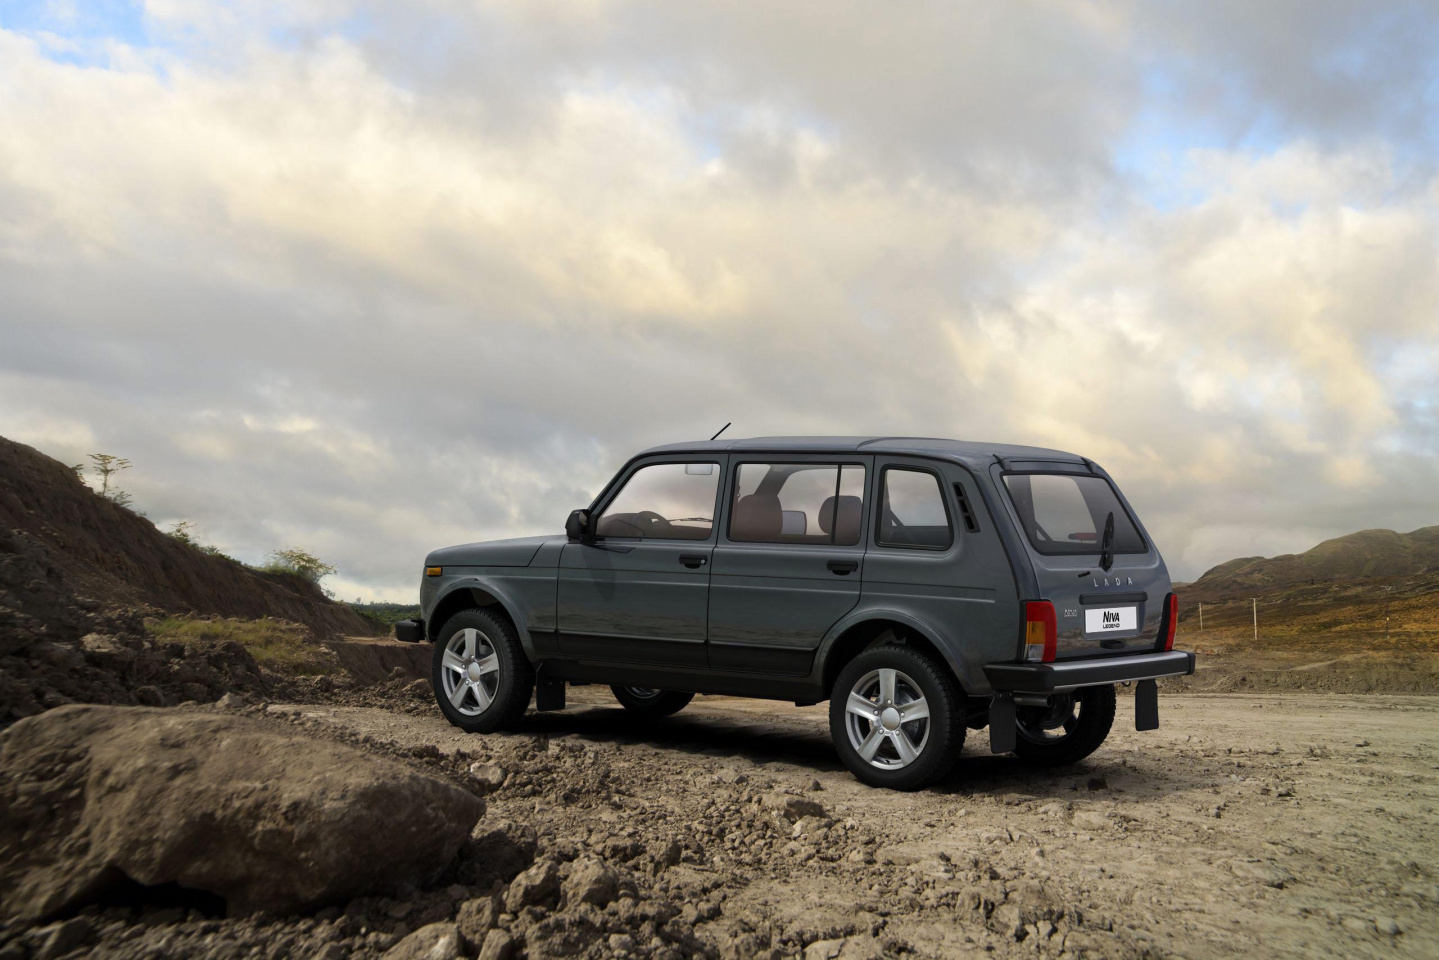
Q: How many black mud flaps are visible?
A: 3